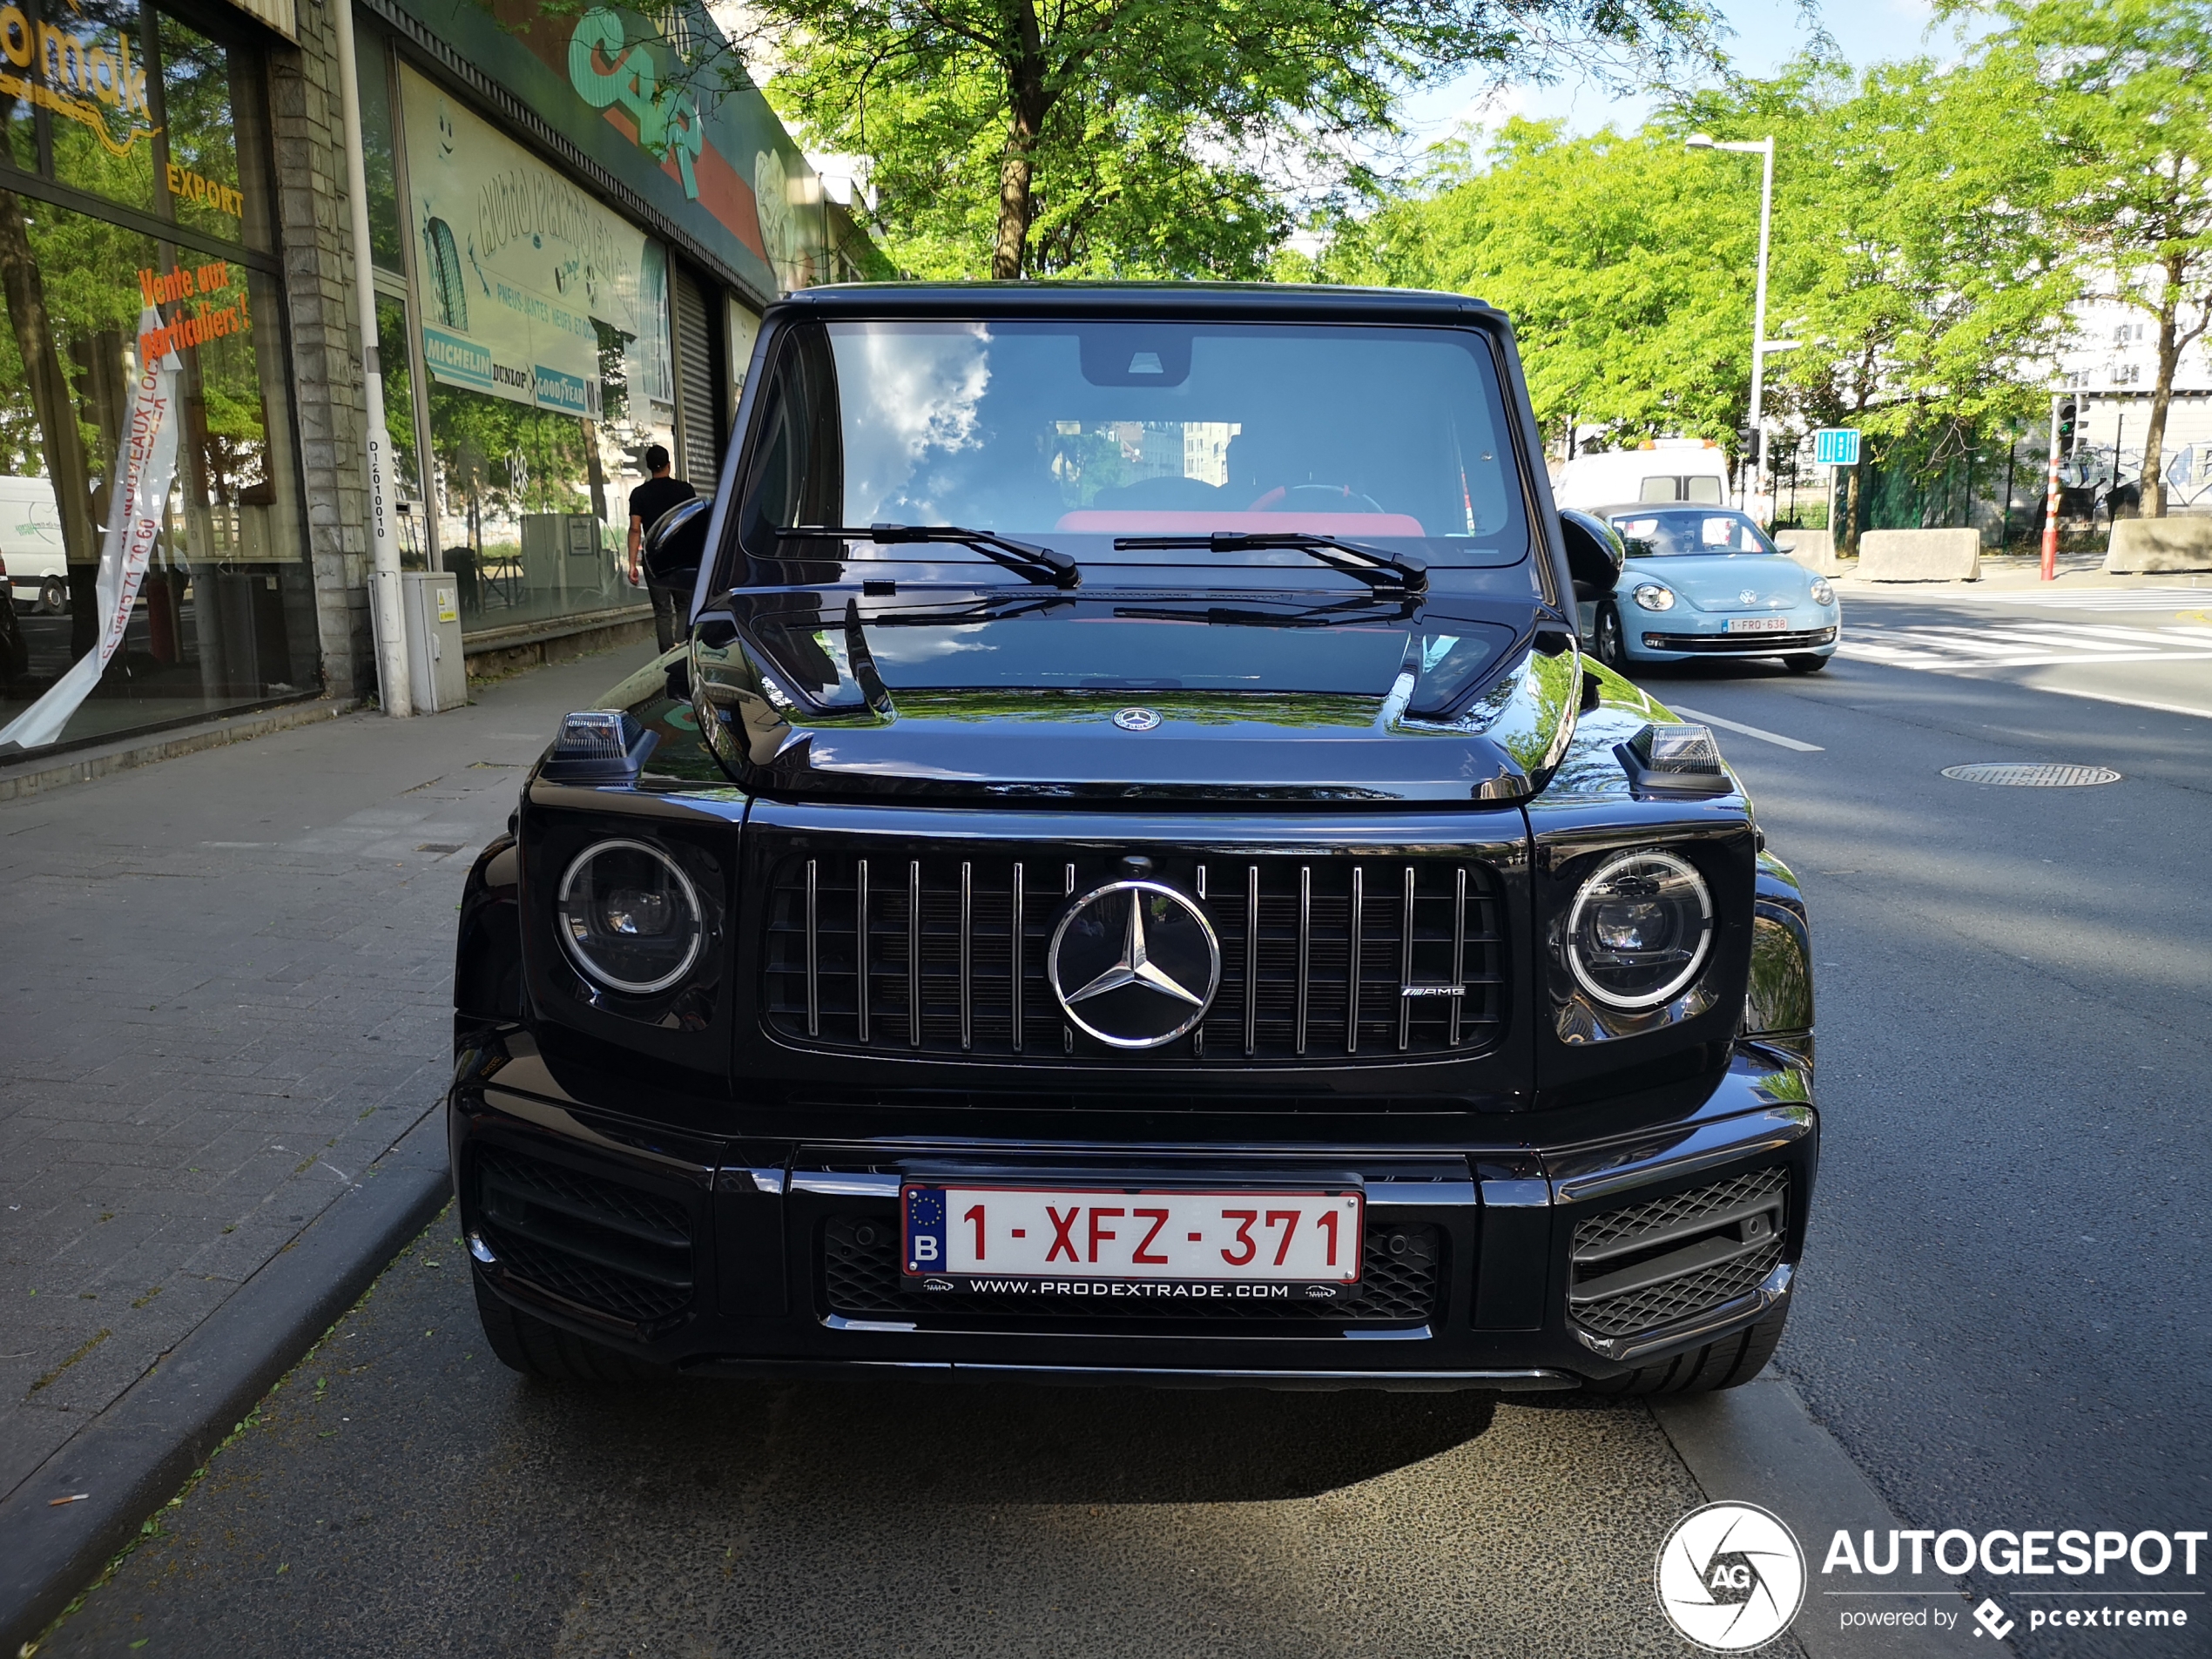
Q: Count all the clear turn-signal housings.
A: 2